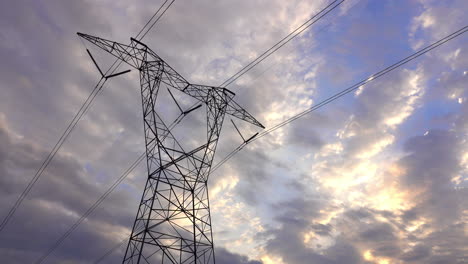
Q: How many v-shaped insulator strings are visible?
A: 3